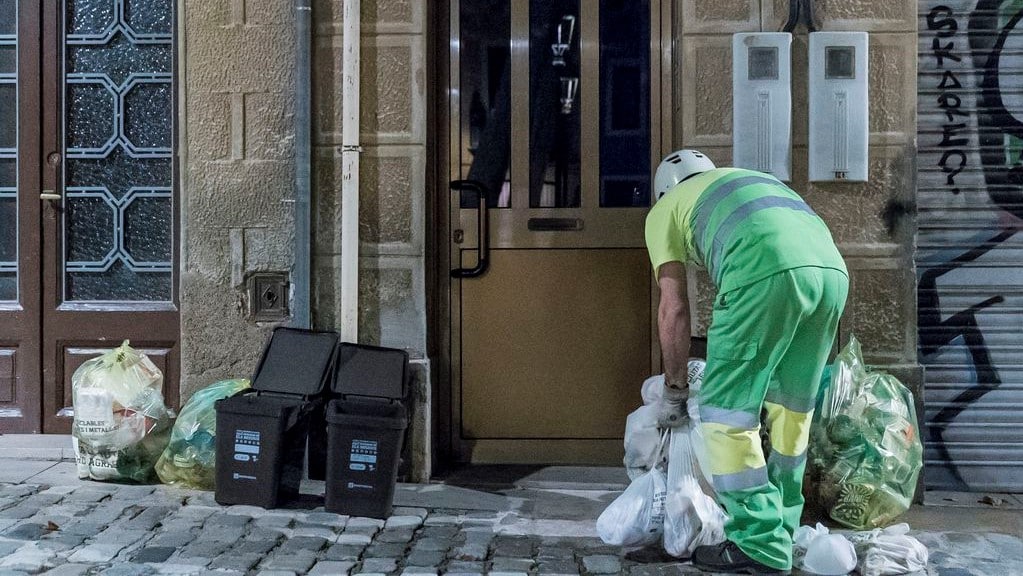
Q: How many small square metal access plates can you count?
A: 1